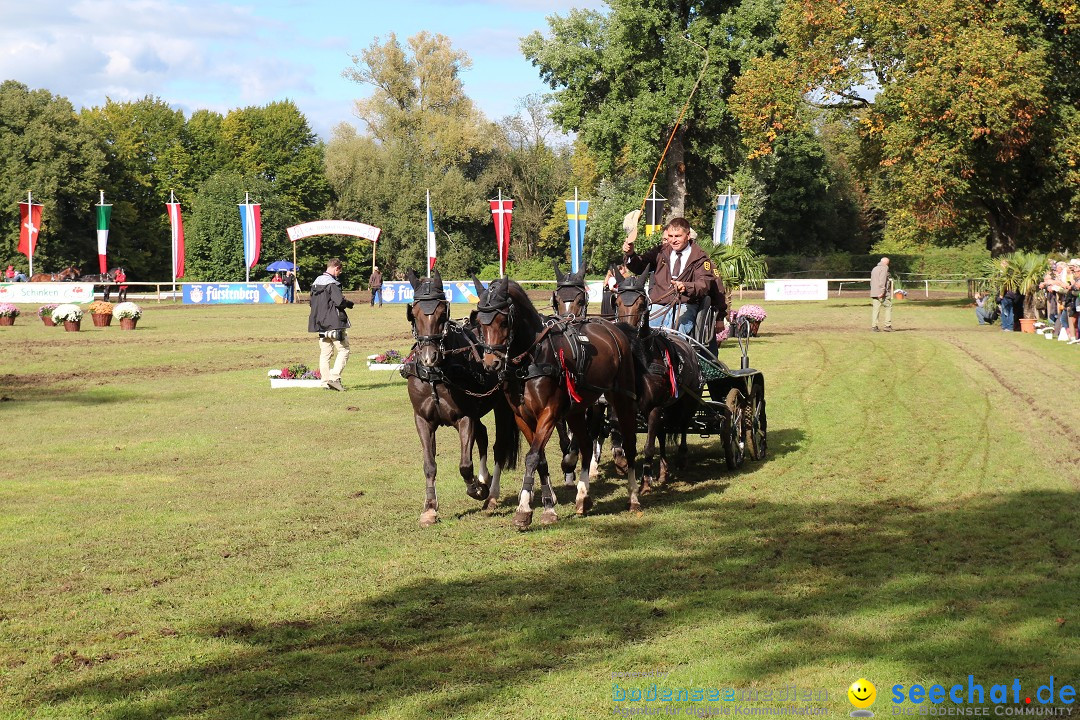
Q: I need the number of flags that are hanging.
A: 9